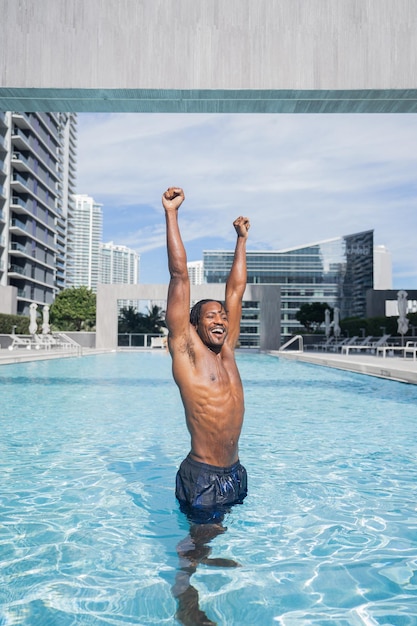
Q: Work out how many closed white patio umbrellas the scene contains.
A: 5